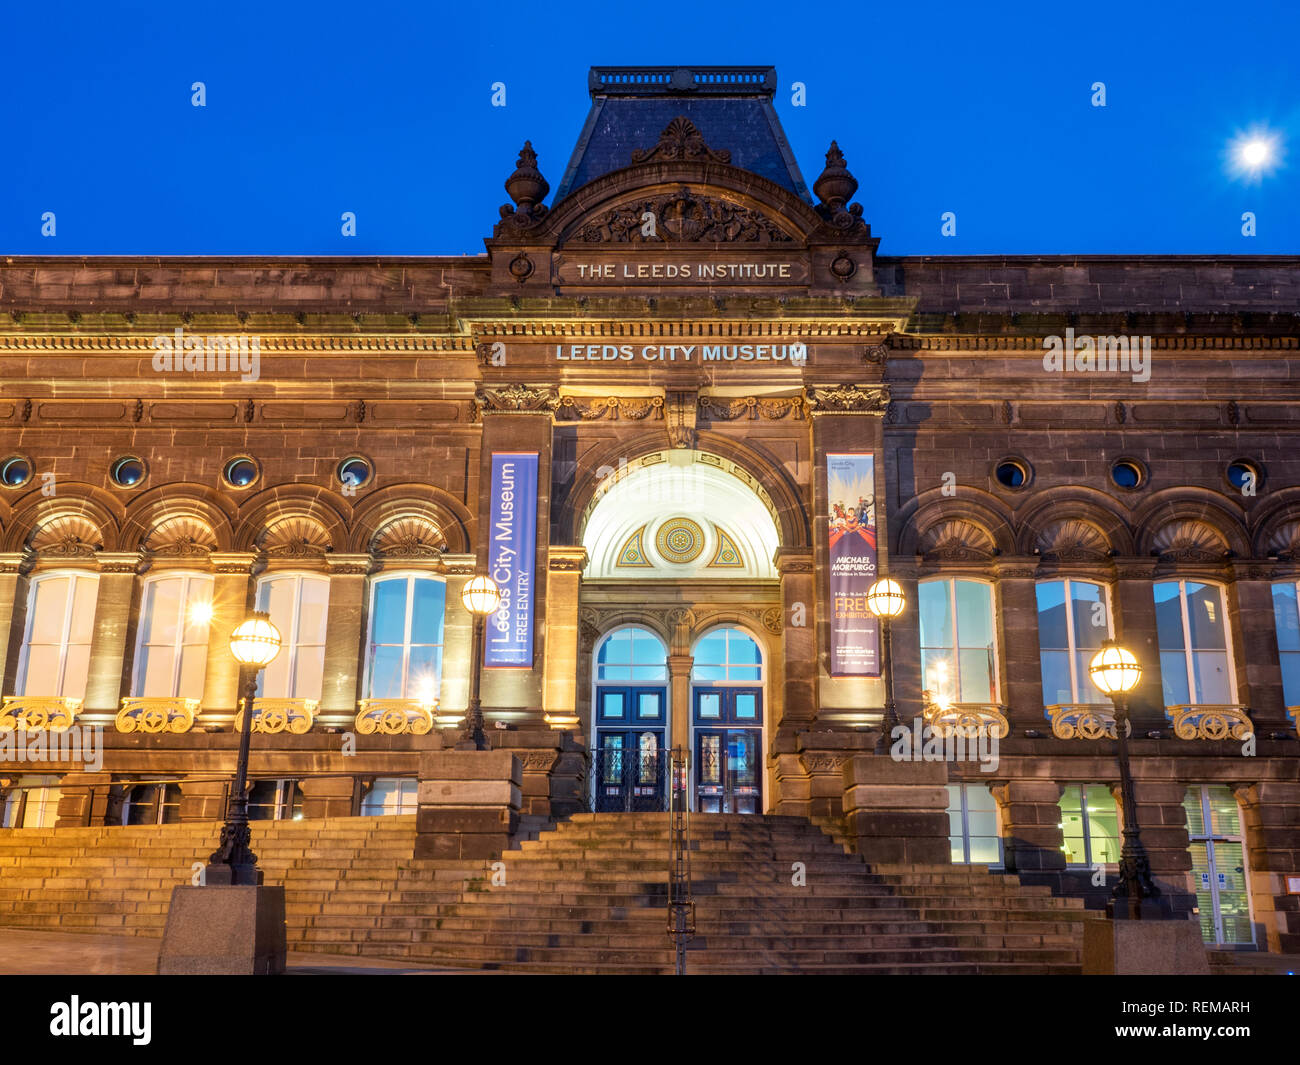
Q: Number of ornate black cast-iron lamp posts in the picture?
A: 4